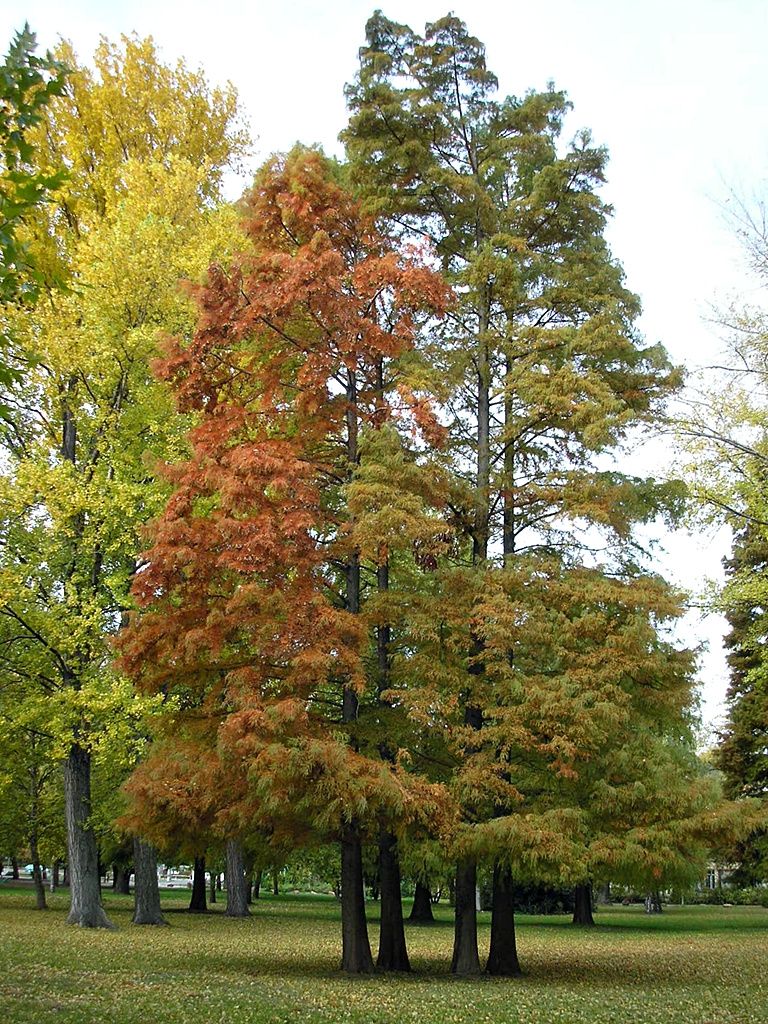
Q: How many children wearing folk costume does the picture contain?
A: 0